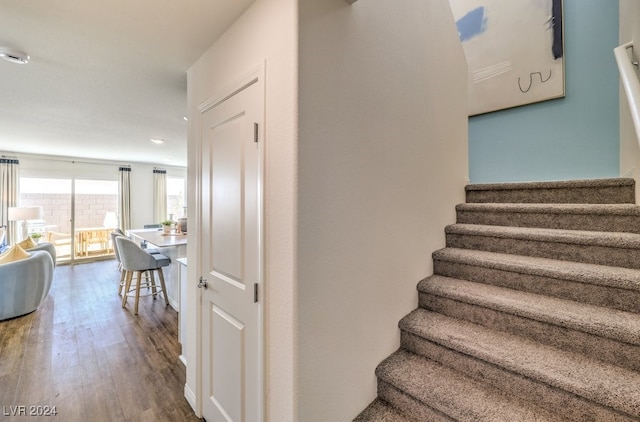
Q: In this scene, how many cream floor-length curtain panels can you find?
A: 3